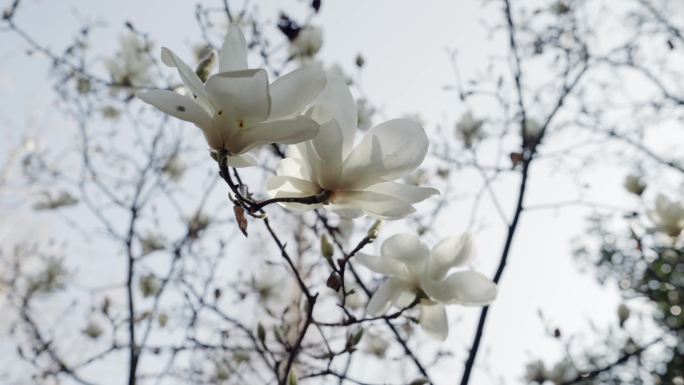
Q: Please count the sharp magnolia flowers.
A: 3